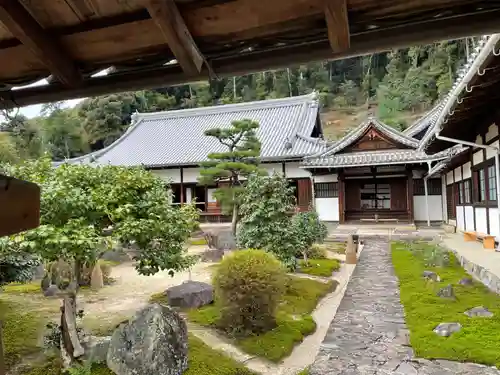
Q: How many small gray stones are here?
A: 5